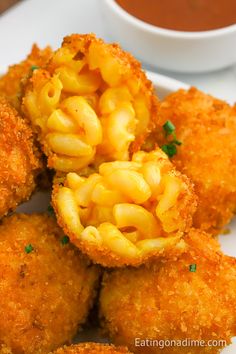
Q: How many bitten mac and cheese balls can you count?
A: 2